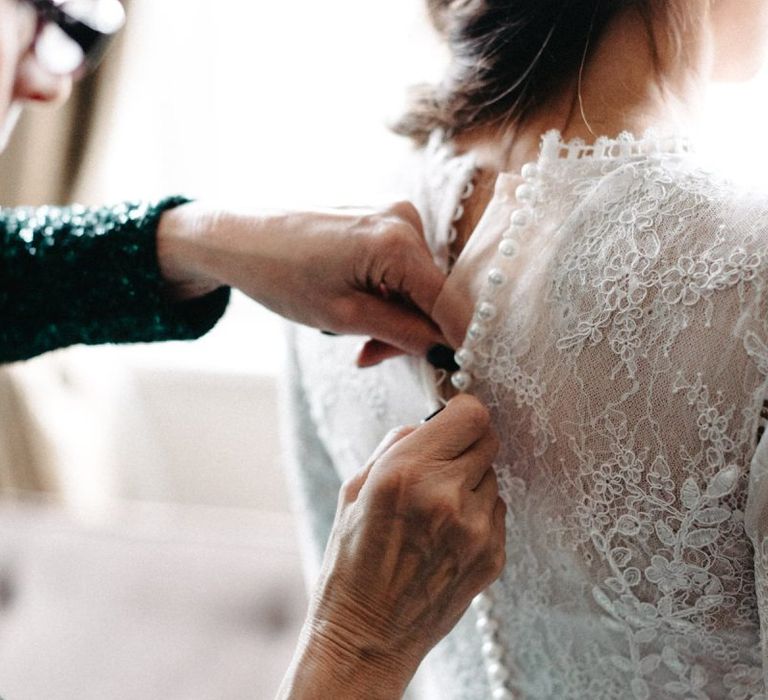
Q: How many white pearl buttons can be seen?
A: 14